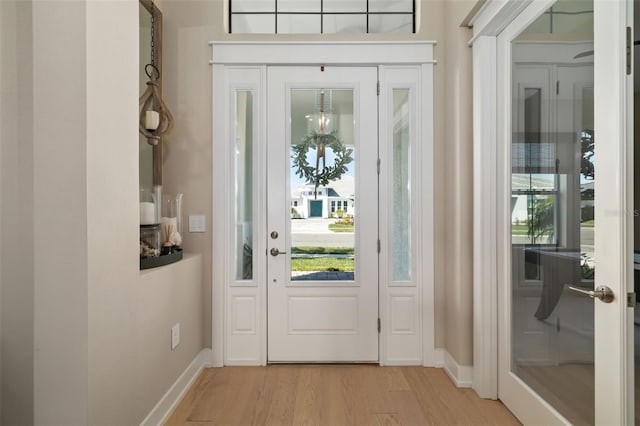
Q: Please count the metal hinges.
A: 4